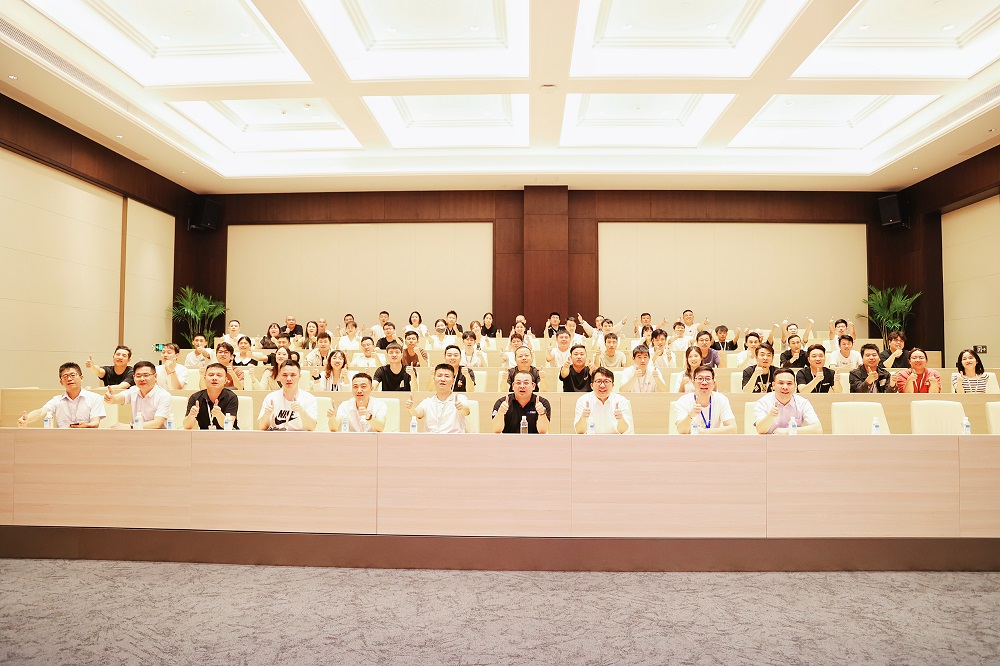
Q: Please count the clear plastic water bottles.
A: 13